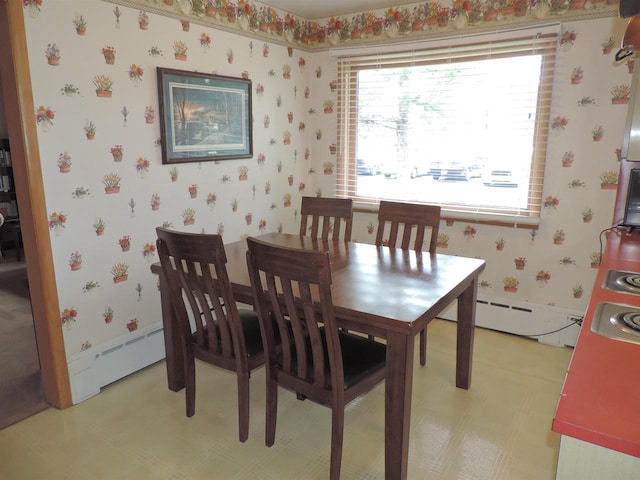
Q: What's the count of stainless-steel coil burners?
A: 2